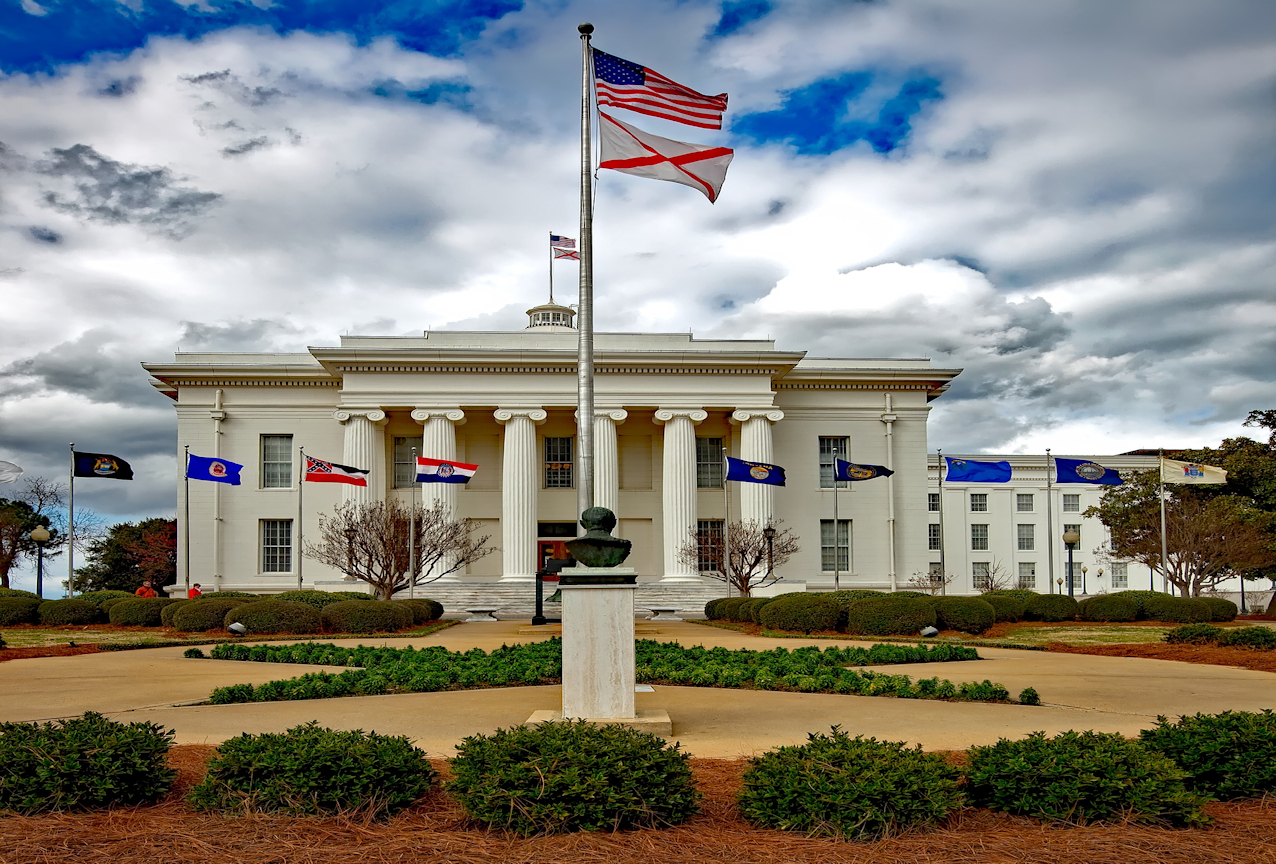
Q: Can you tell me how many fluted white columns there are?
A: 6